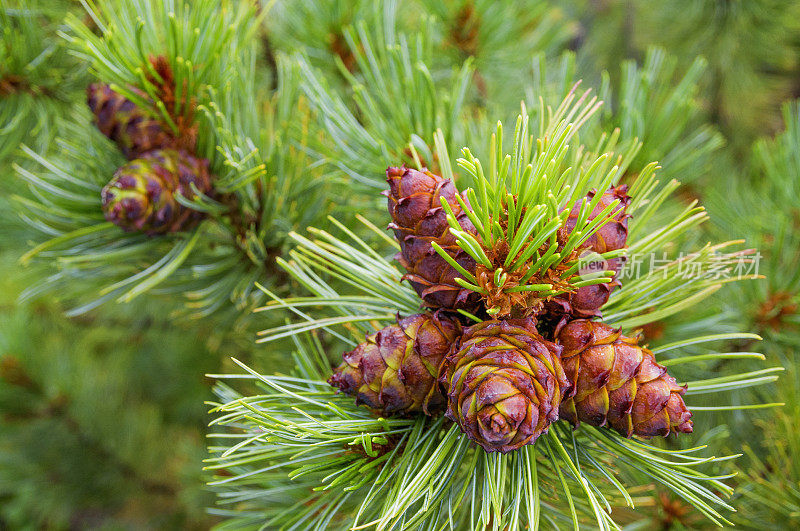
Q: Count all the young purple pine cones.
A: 7